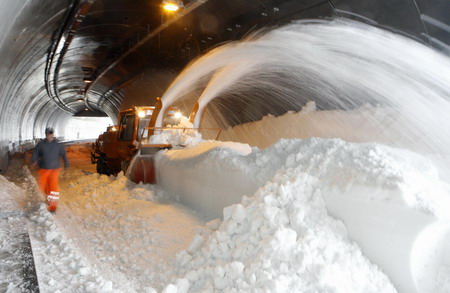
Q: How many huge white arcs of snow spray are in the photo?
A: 2